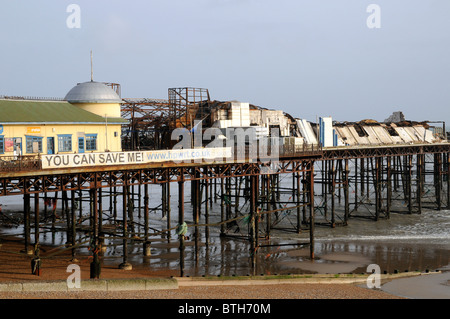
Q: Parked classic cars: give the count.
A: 0